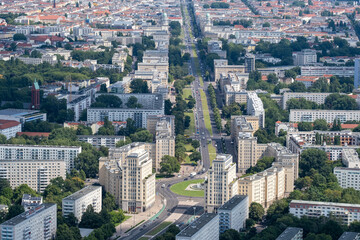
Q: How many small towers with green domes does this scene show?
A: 2